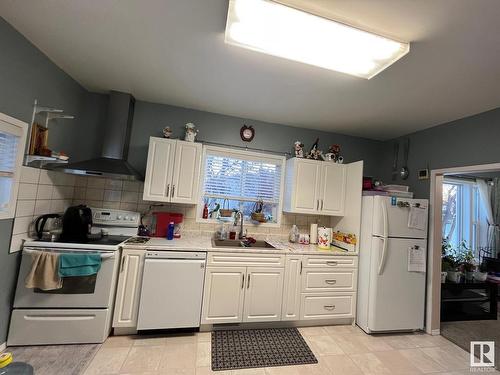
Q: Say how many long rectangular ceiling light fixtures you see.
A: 1